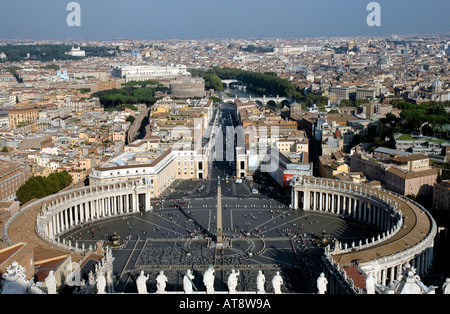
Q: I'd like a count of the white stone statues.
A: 11